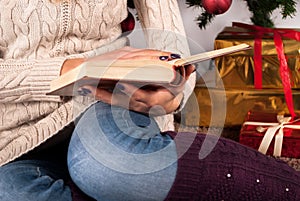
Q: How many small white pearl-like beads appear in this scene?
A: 3